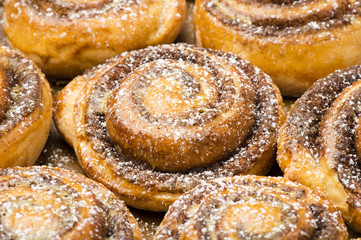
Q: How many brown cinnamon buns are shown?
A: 7